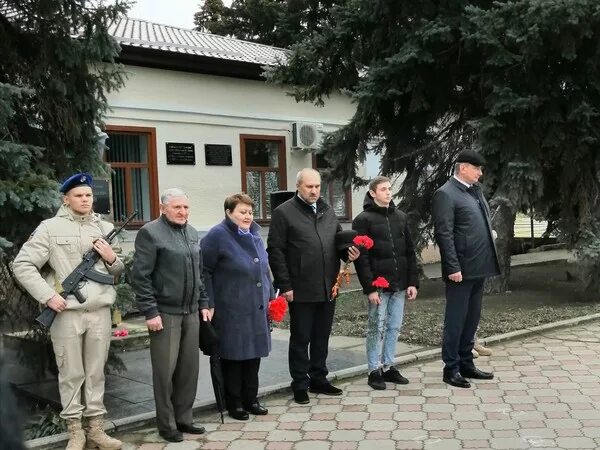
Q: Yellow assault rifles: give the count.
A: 0